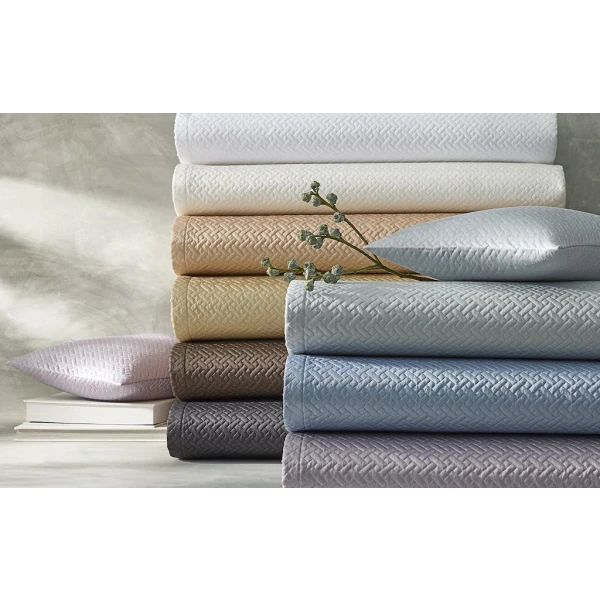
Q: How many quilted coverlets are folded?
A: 9